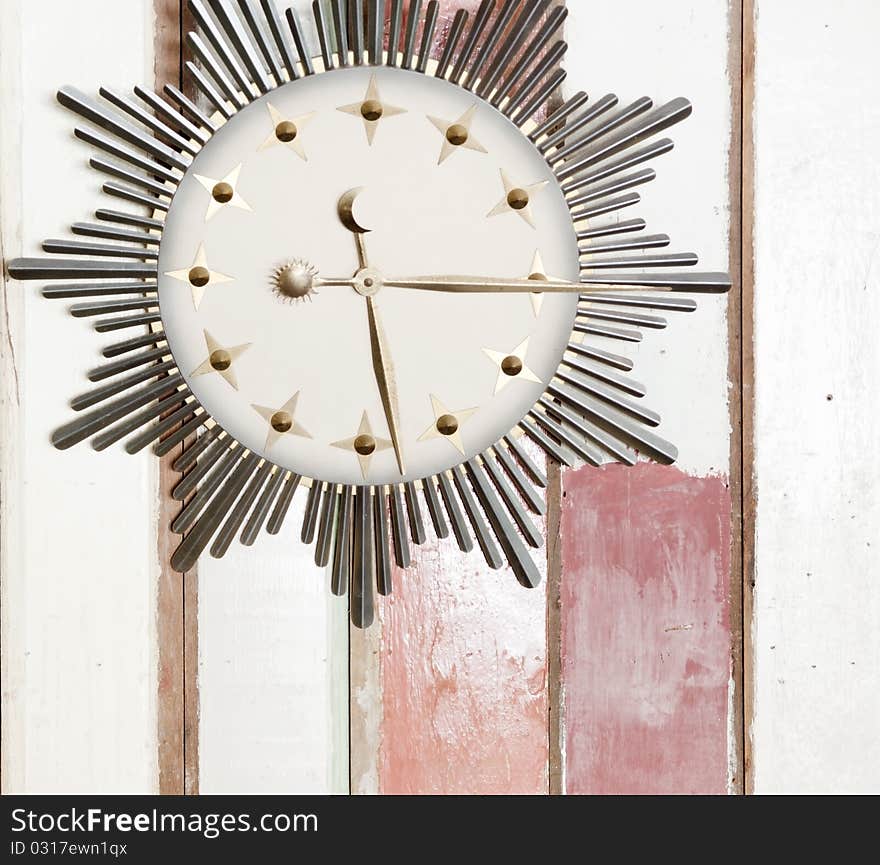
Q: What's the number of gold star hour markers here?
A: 12